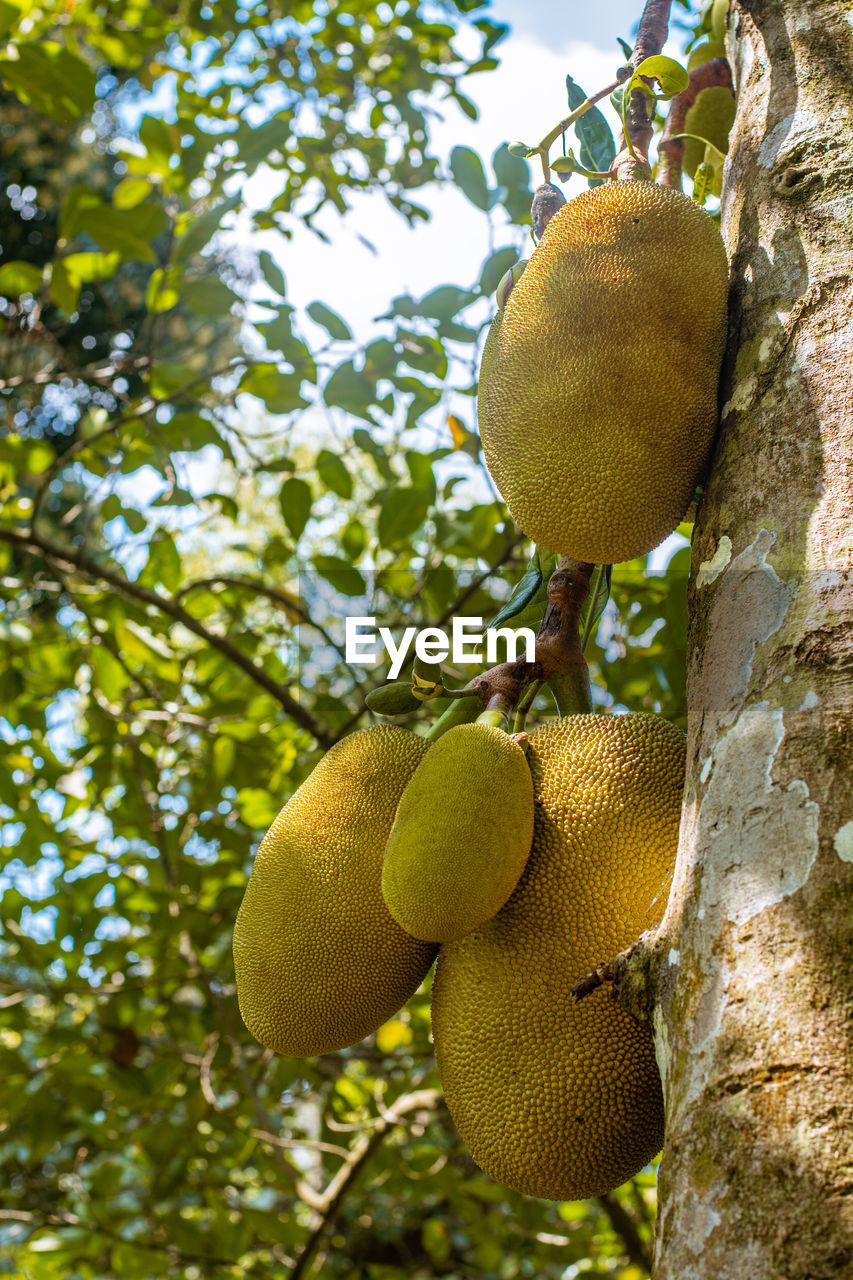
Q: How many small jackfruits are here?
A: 1